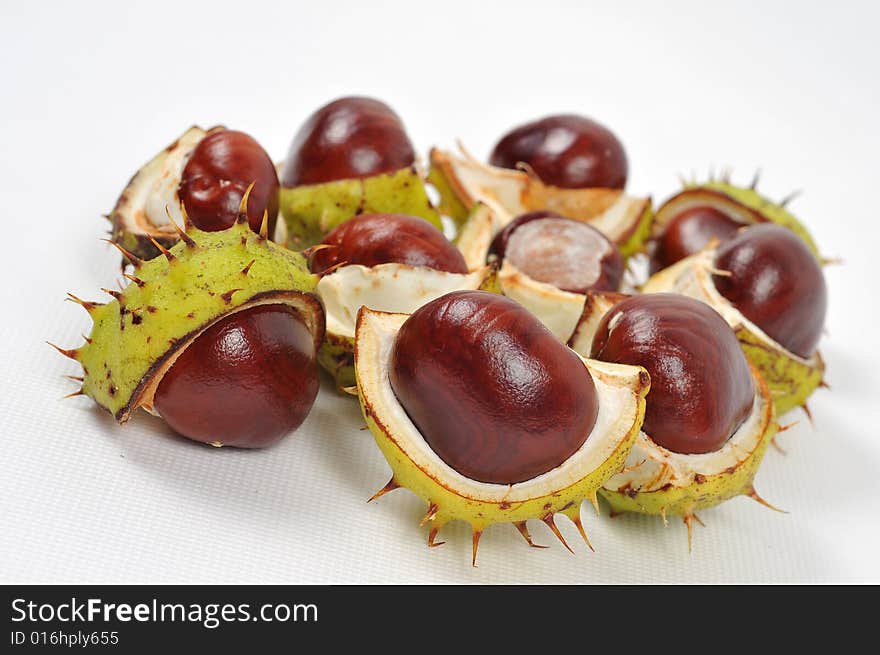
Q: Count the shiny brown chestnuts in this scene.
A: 10